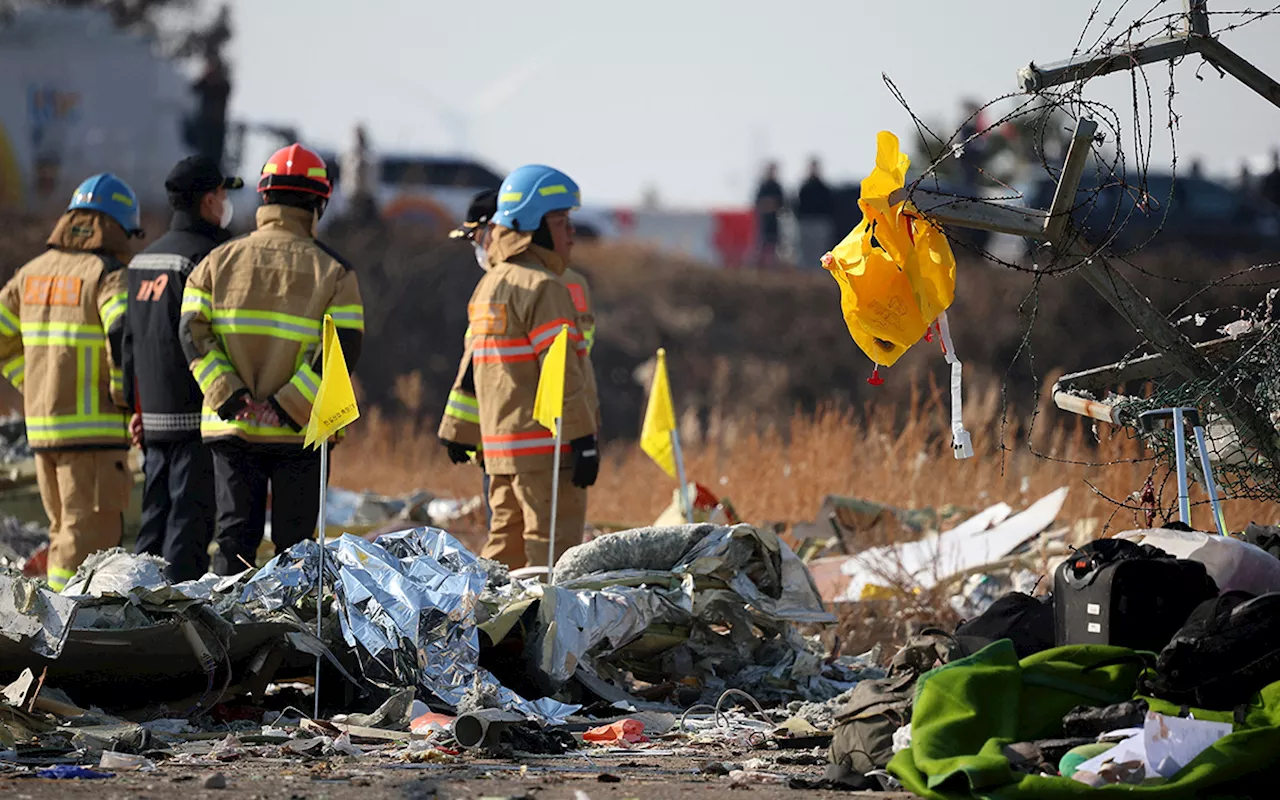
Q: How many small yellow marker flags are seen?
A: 3